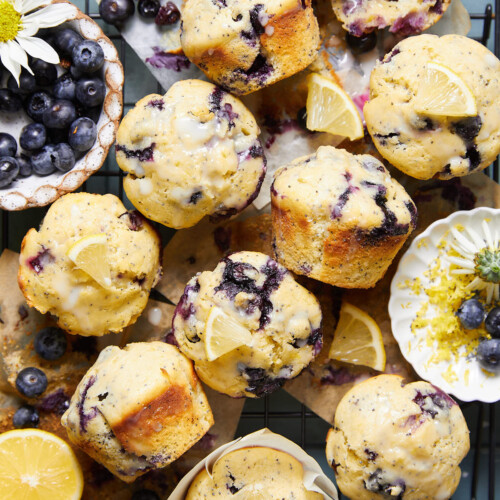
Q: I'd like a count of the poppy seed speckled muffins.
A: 10